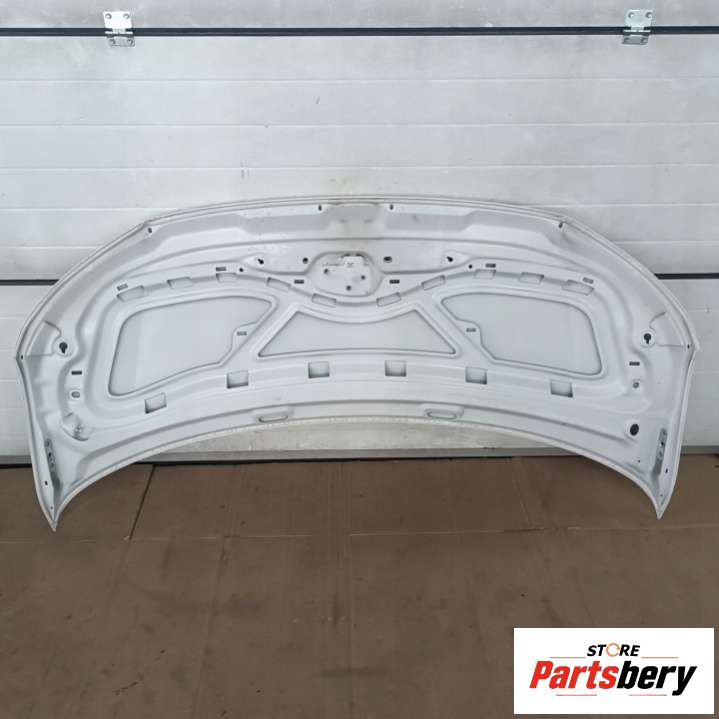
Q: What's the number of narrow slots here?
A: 10